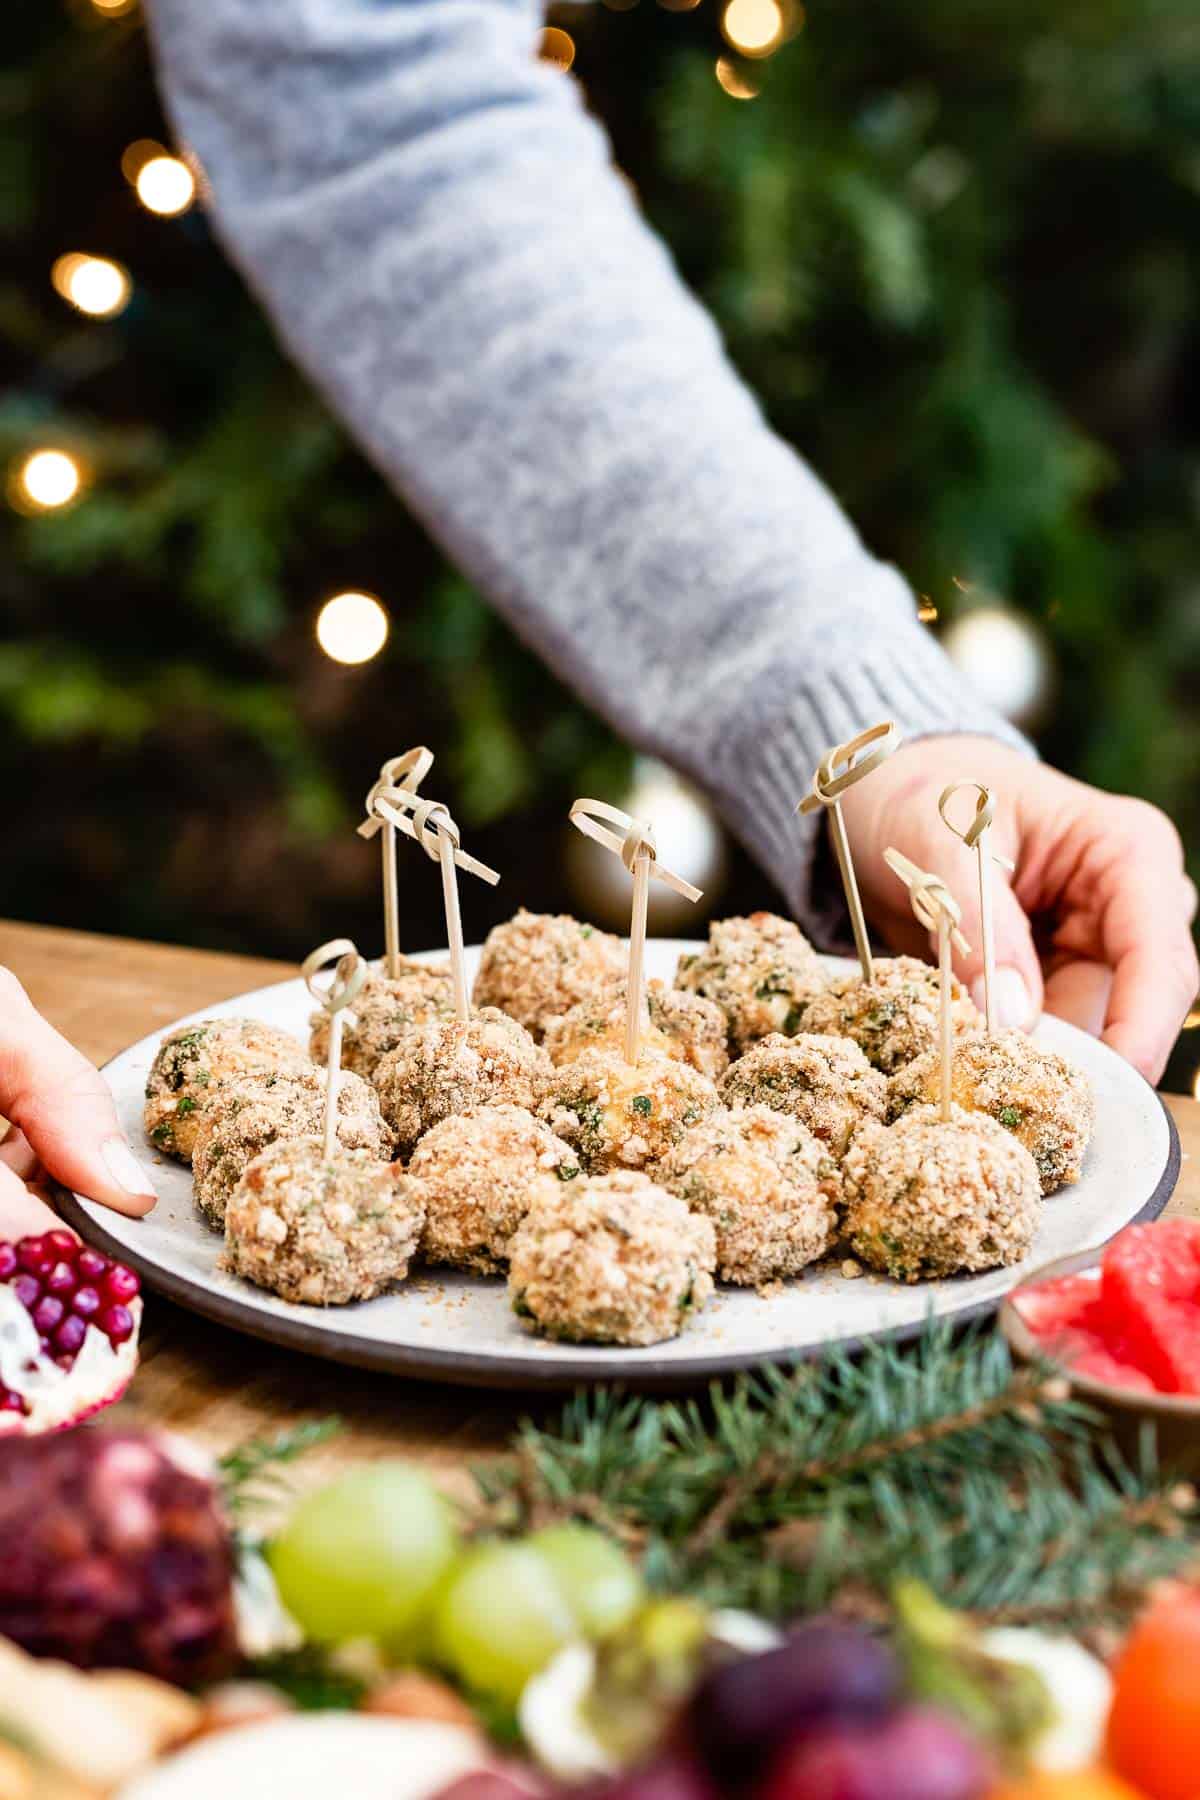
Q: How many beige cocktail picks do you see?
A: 7